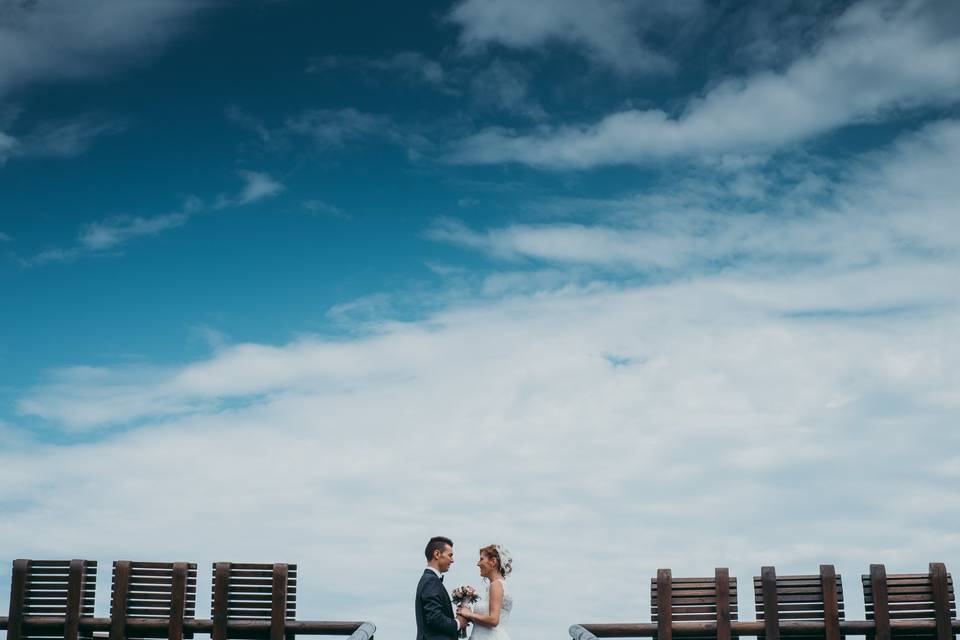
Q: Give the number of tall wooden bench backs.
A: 6